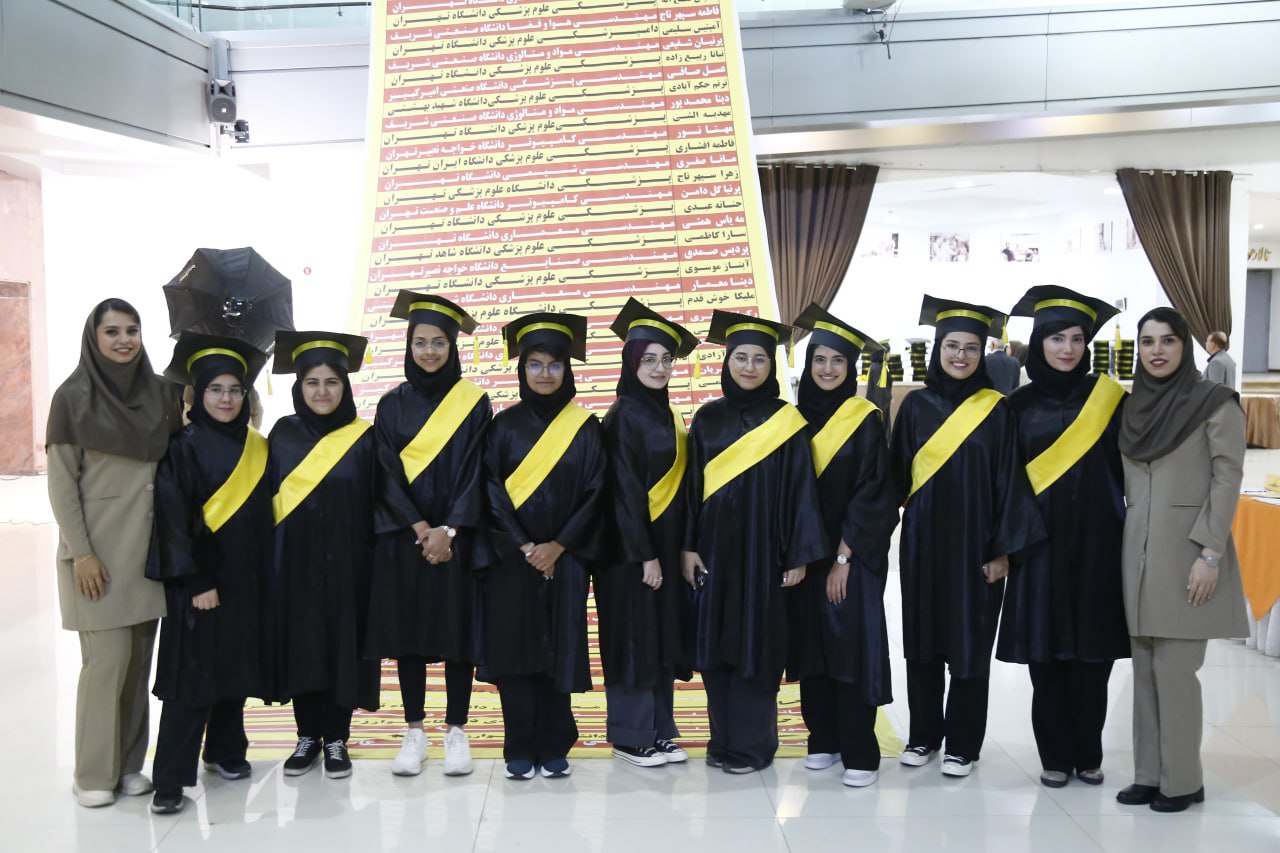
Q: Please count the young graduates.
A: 9